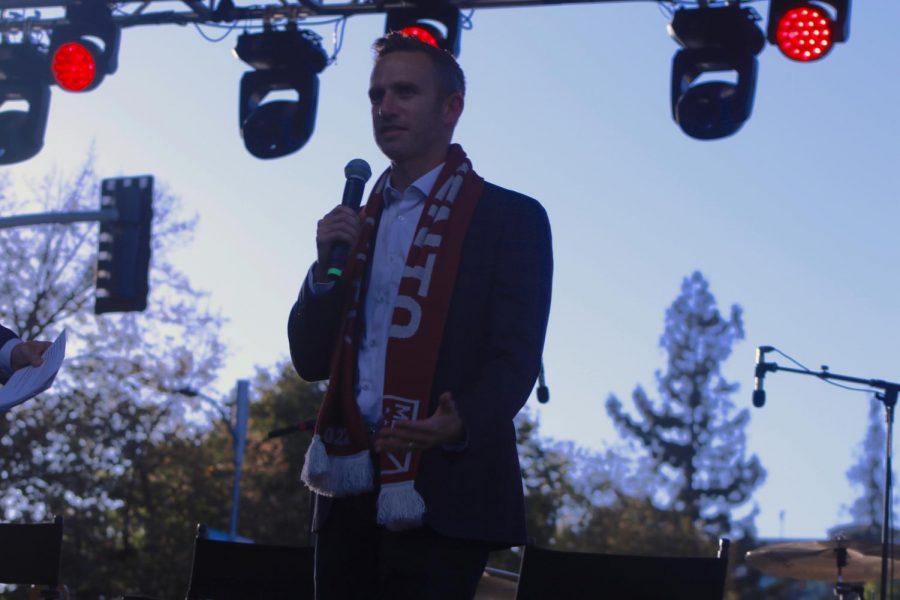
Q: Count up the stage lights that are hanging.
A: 6